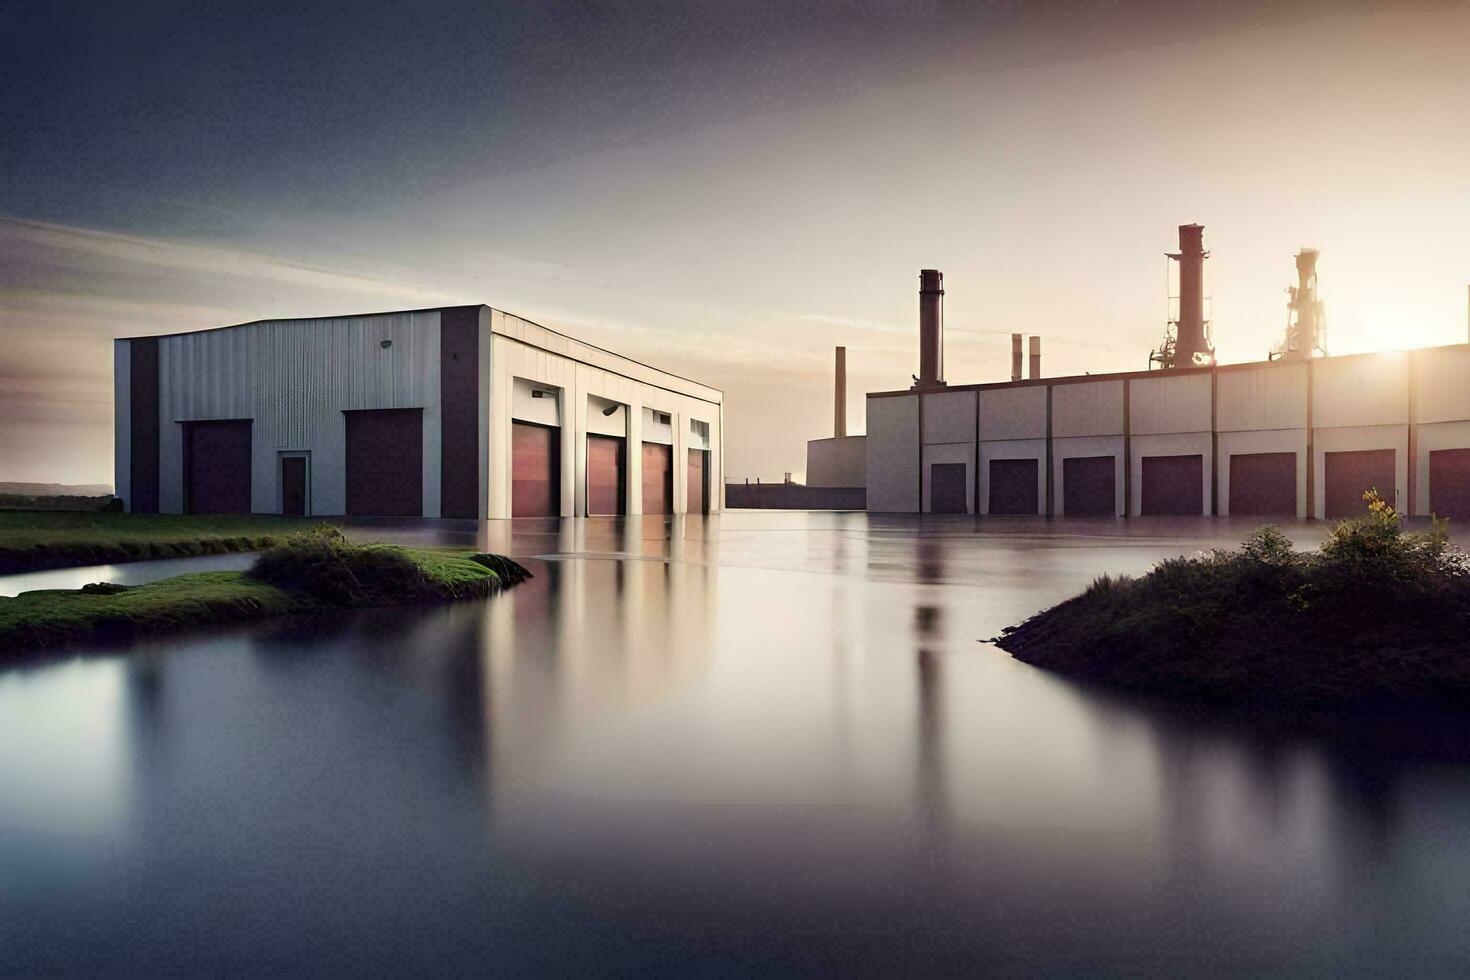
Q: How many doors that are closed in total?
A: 14